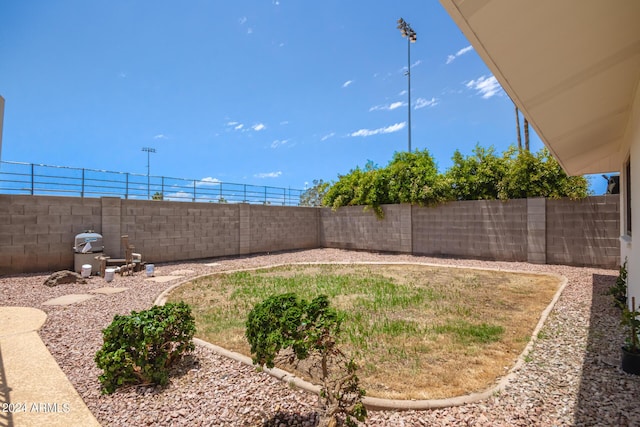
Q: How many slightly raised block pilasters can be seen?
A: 4